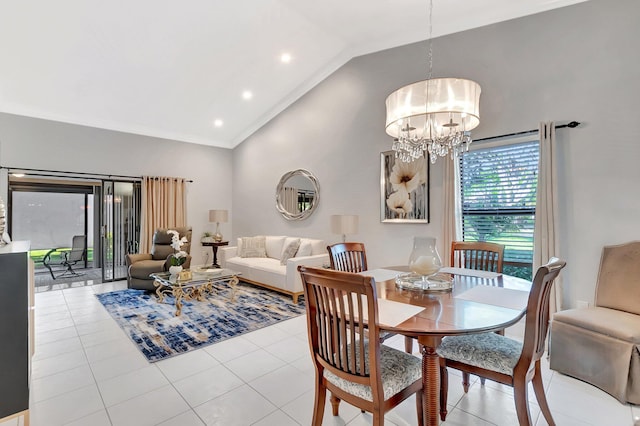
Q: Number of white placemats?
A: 4